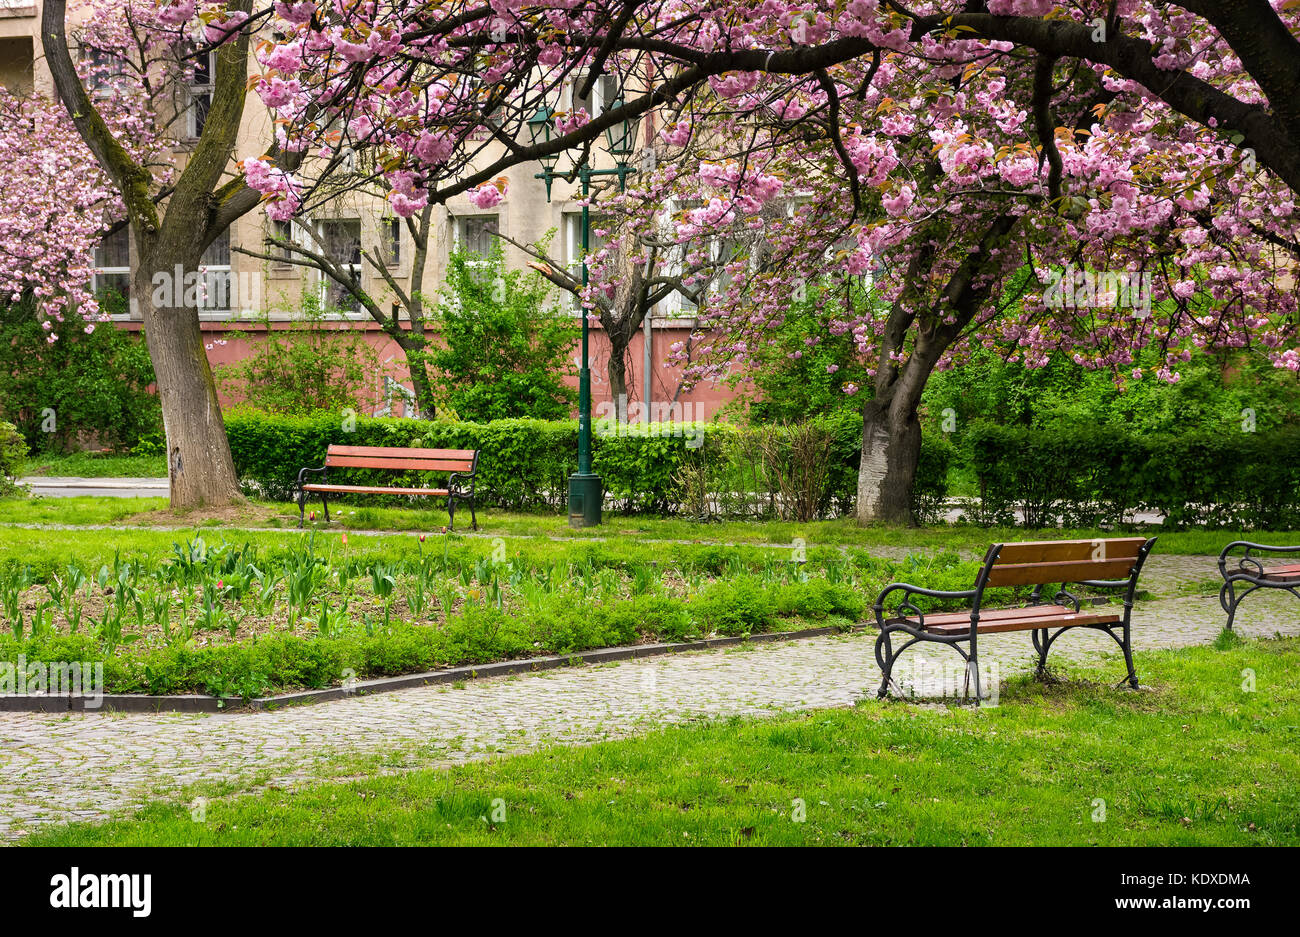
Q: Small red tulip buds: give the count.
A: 5